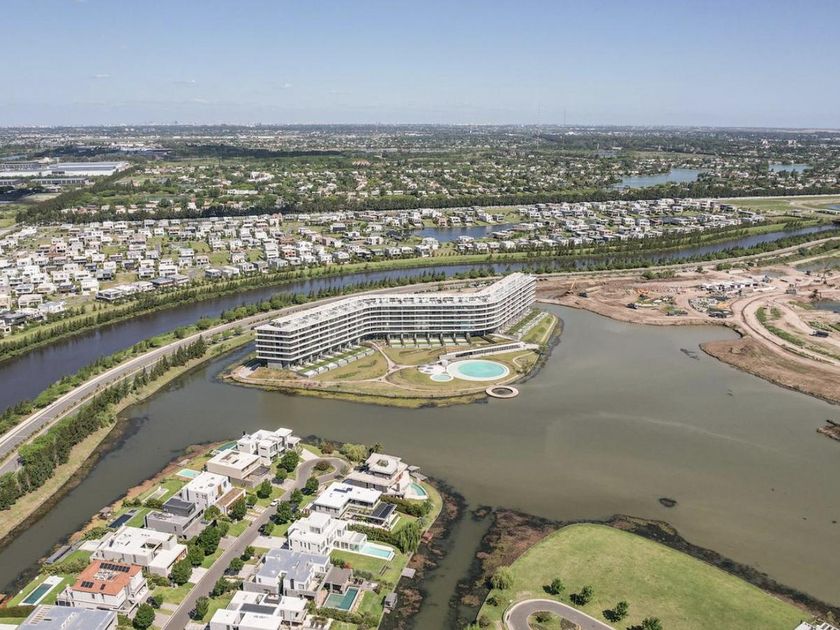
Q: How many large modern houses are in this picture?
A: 12